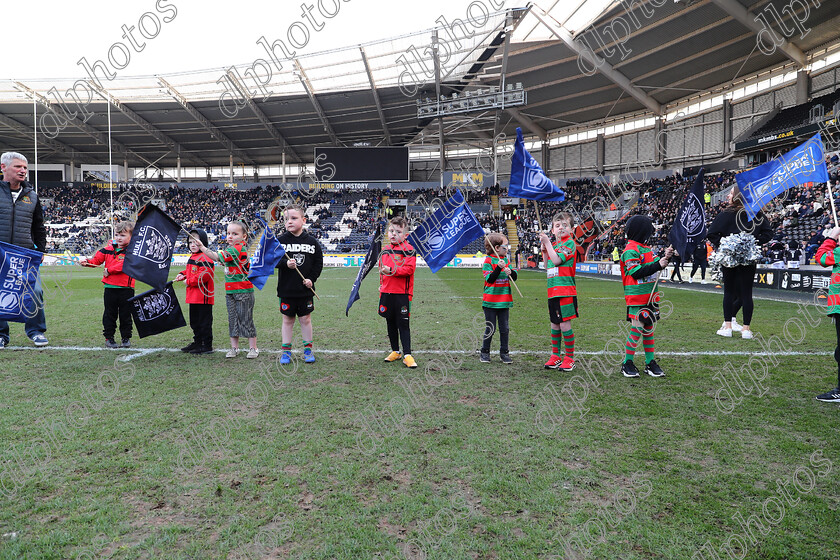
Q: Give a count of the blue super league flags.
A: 5